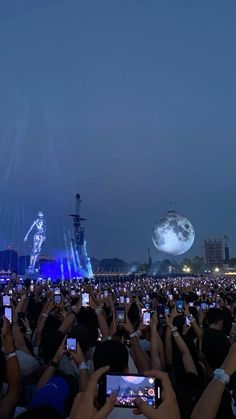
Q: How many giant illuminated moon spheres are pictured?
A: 1